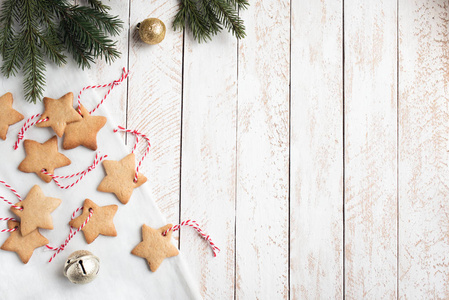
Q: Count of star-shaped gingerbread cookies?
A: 9